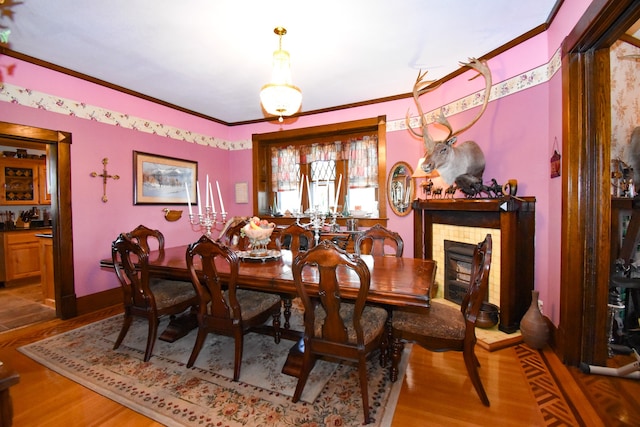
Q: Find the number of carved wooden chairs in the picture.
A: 8